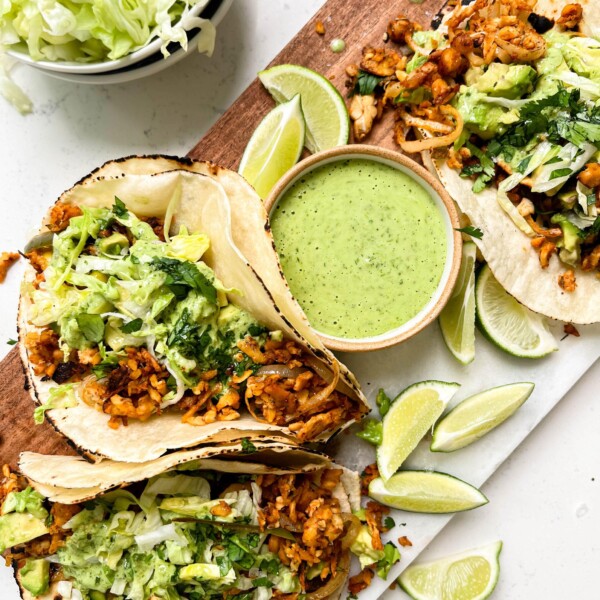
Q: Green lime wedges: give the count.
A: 8